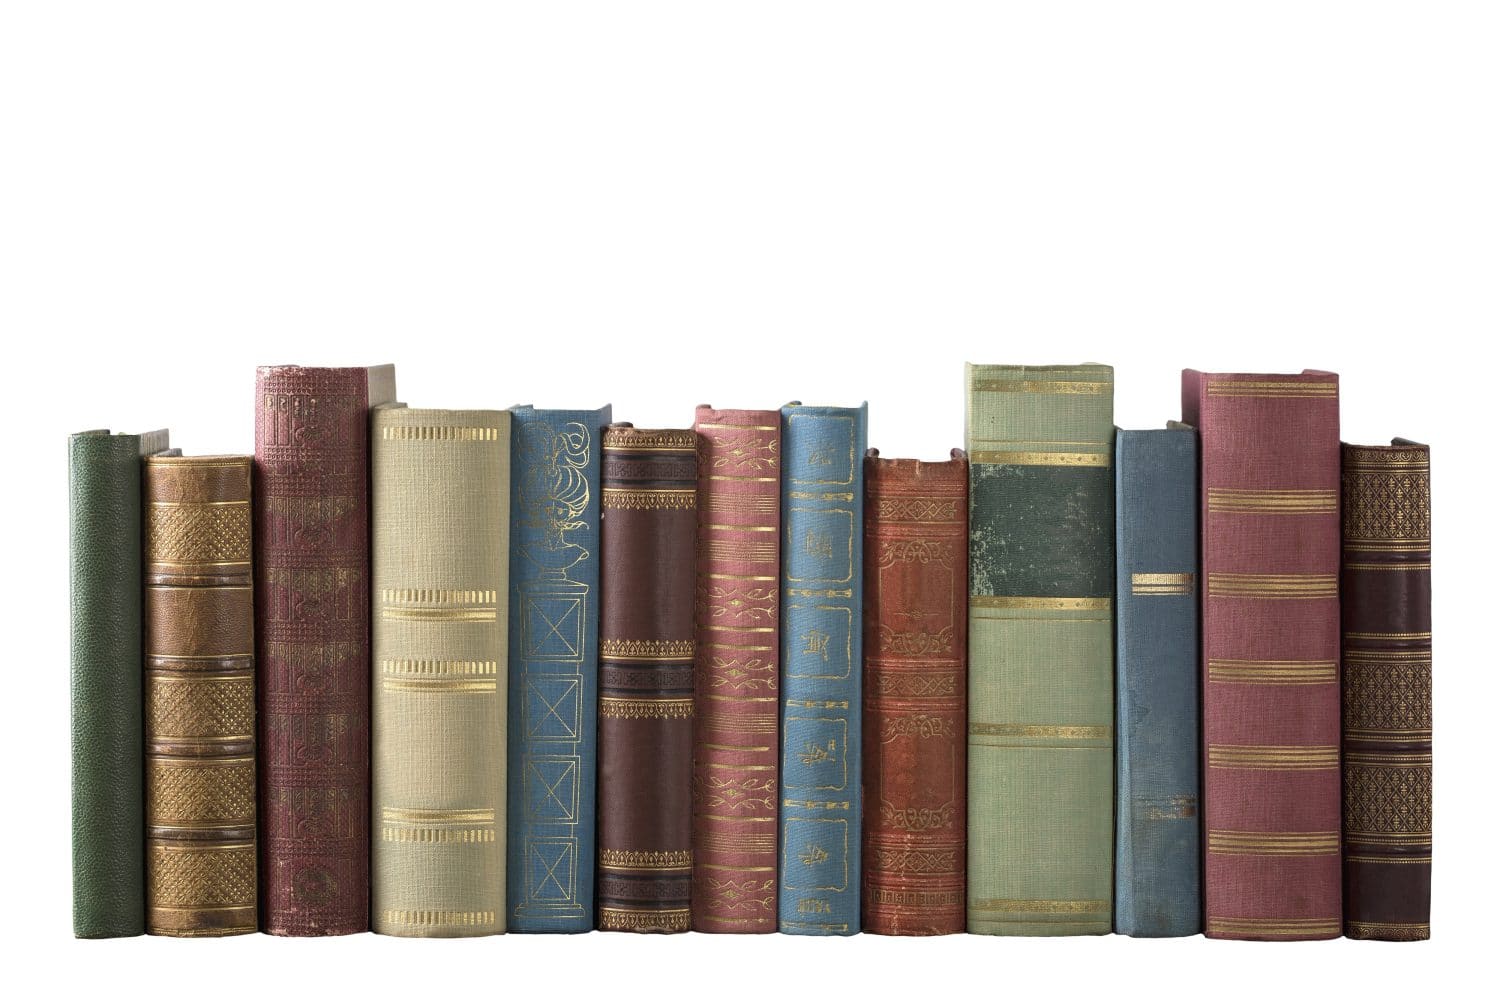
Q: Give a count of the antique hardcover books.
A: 13